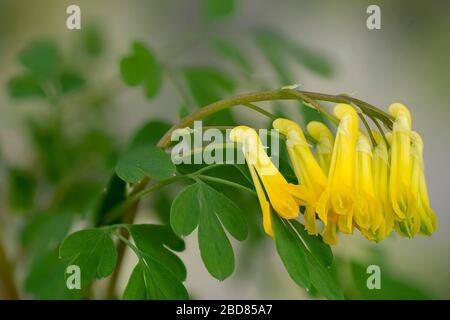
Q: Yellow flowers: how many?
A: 8